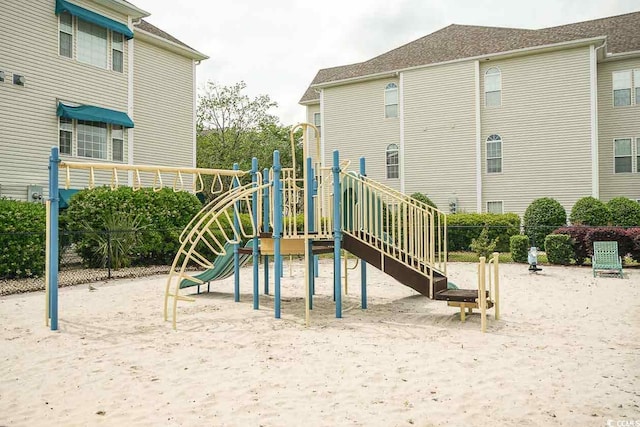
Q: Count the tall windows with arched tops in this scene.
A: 4